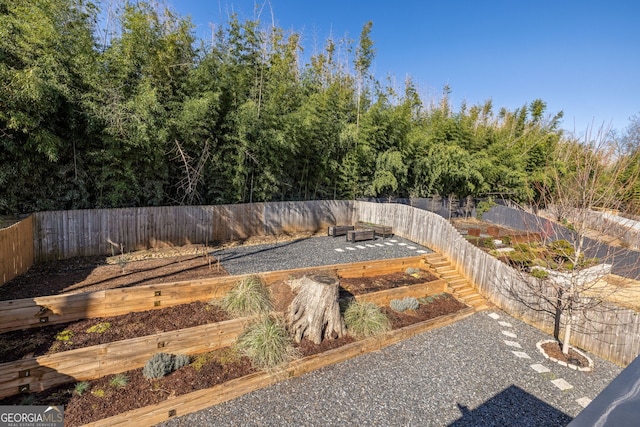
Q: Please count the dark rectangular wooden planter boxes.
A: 3